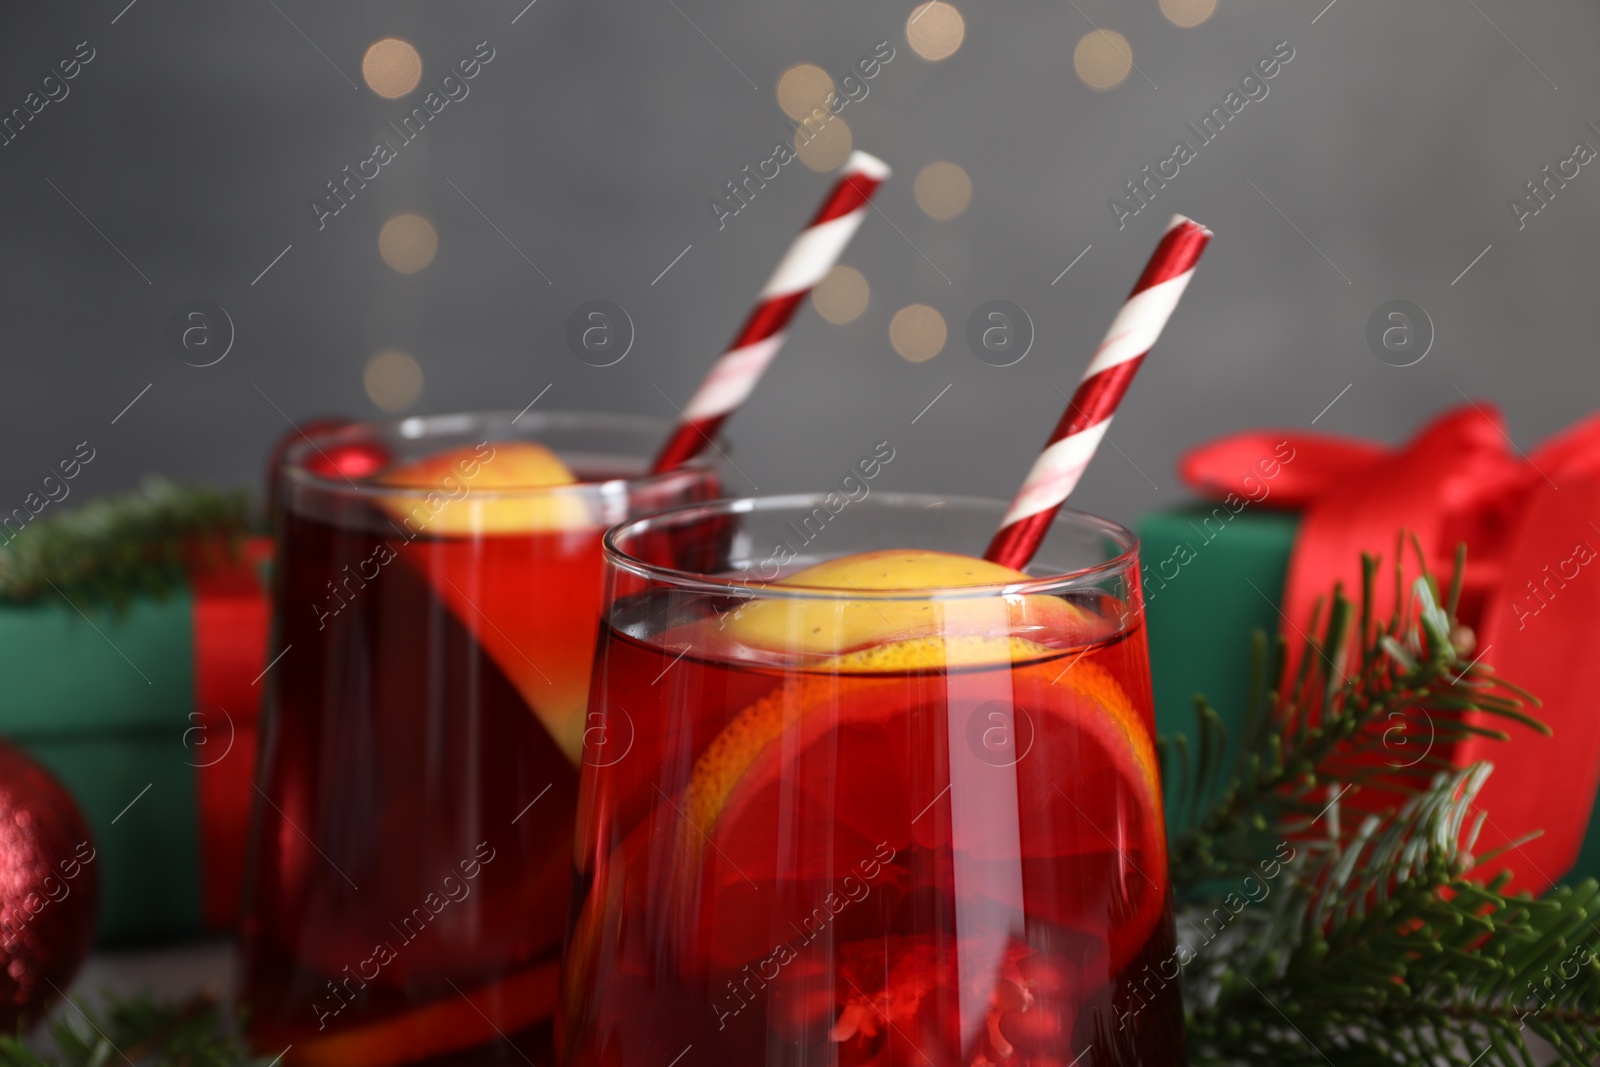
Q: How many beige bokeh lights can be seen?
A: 11